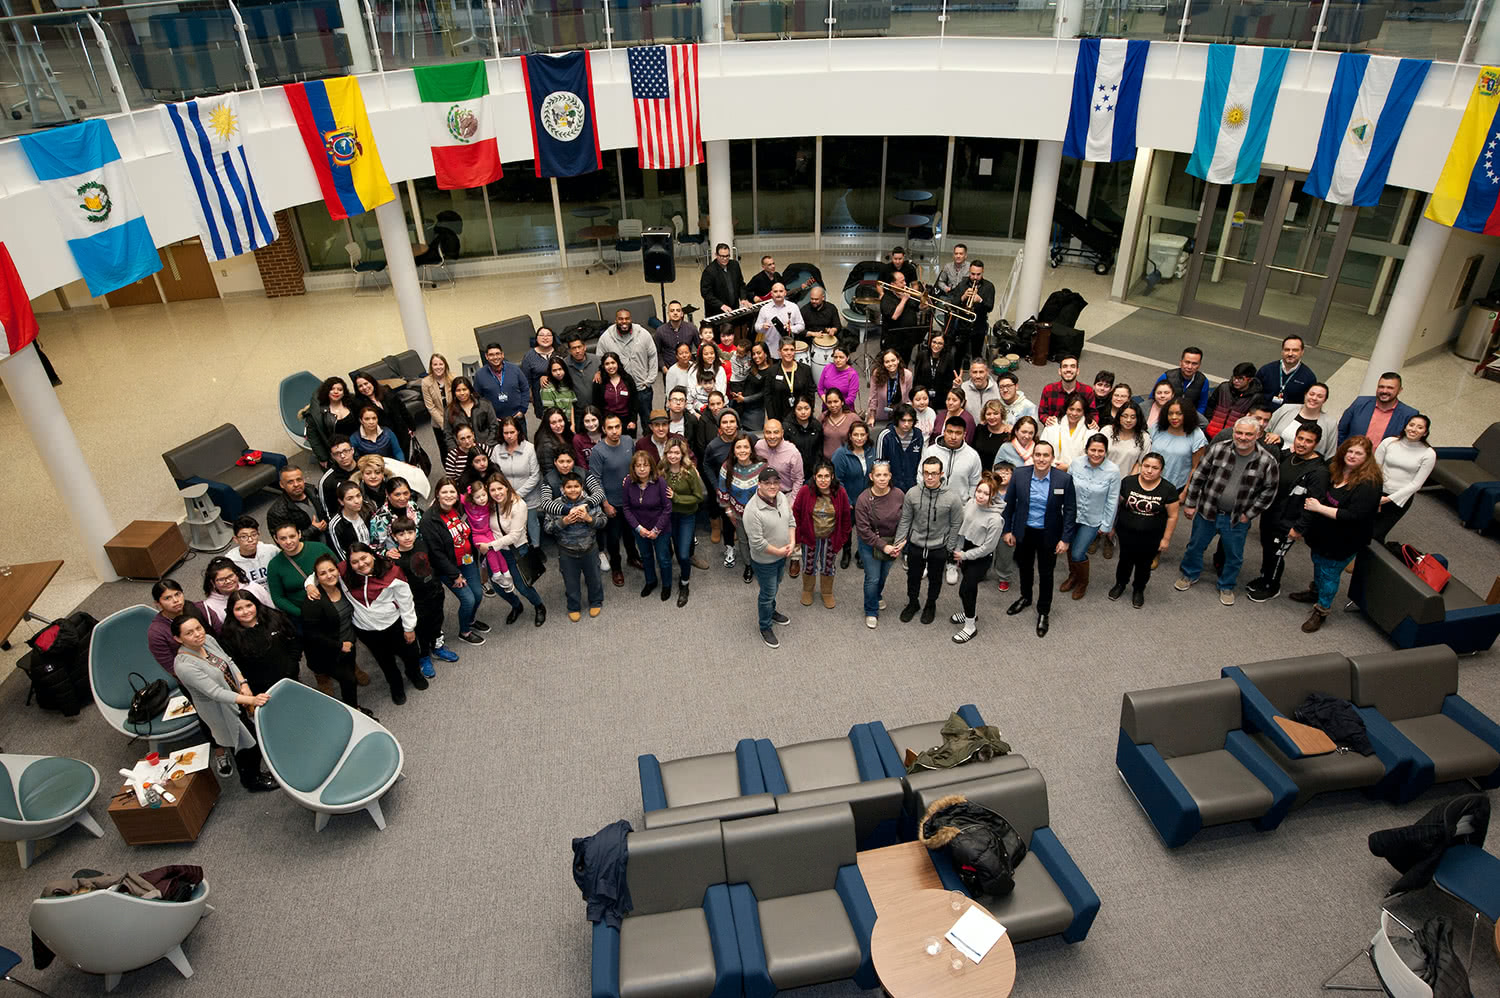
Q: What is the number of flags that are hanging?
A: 11